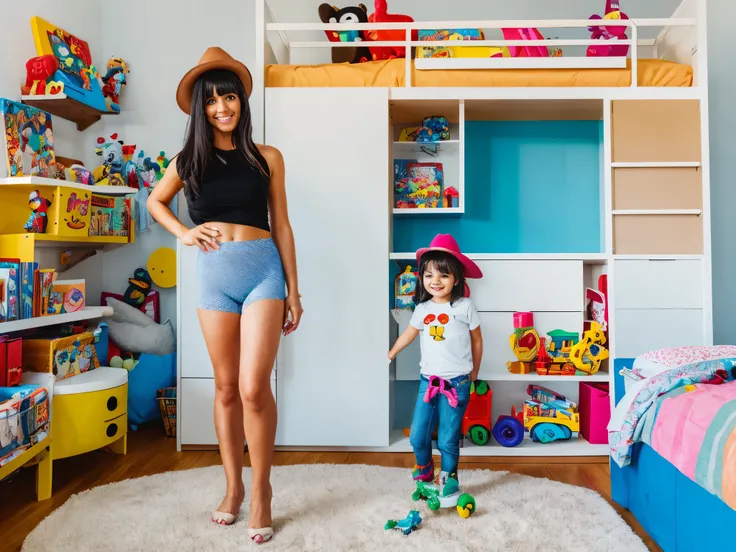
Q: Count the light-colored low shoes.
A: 2